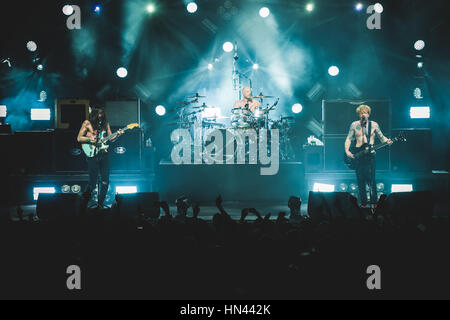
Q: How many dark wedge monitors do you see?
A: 4